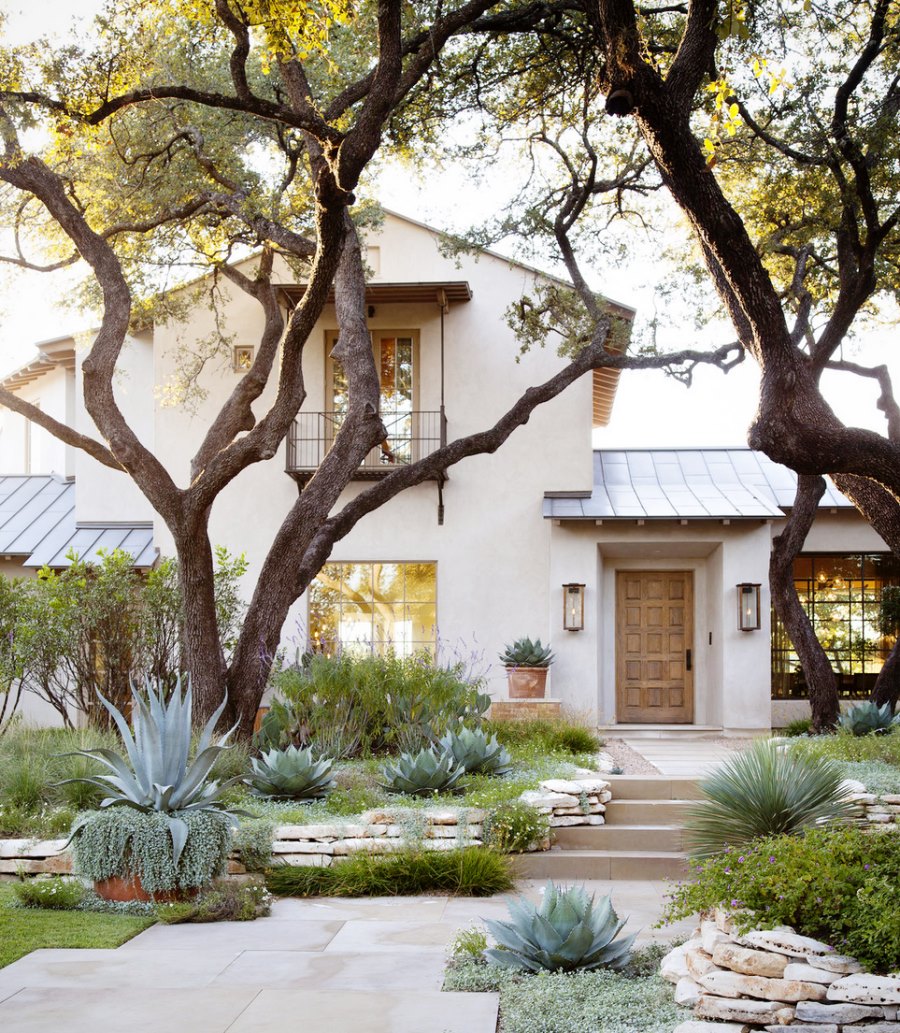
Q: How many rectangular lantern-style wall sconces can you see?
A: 2